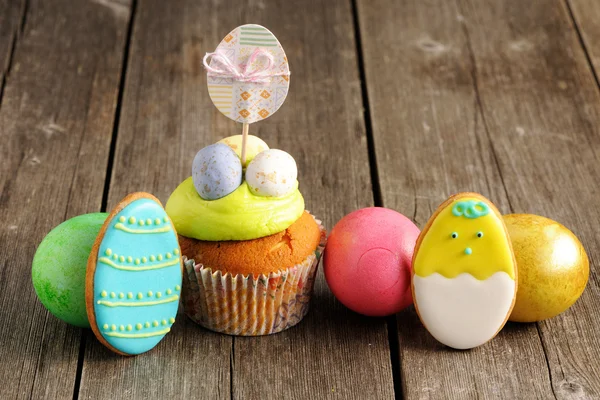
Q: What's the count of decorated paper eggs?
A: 1